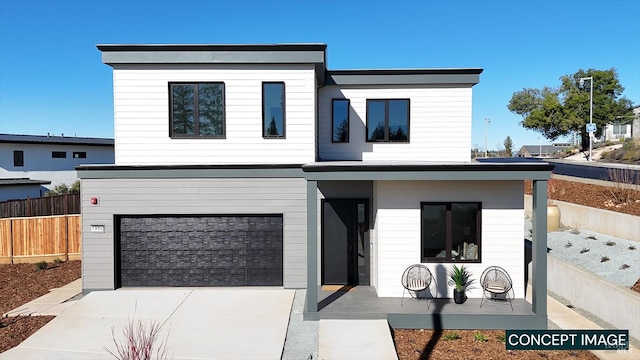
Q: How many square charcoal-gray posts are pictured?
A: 2